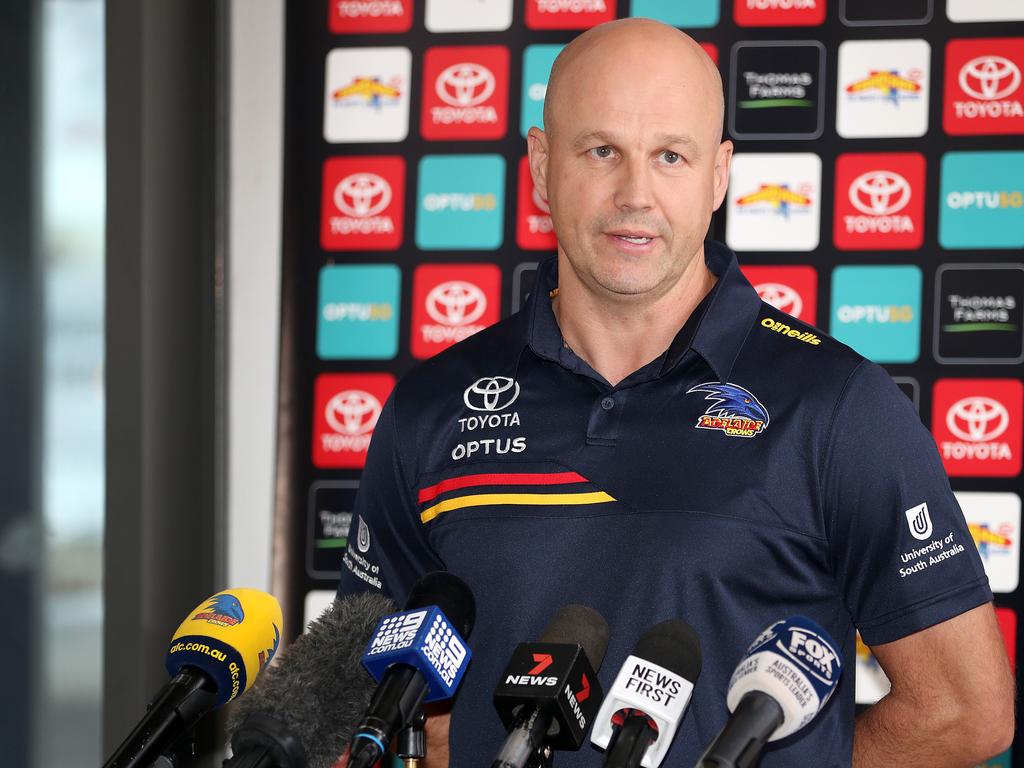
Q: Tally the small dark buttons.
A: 1